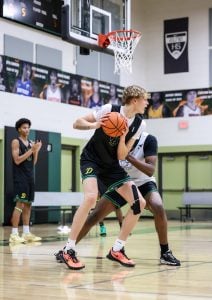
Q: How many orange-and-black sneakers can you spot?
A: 2